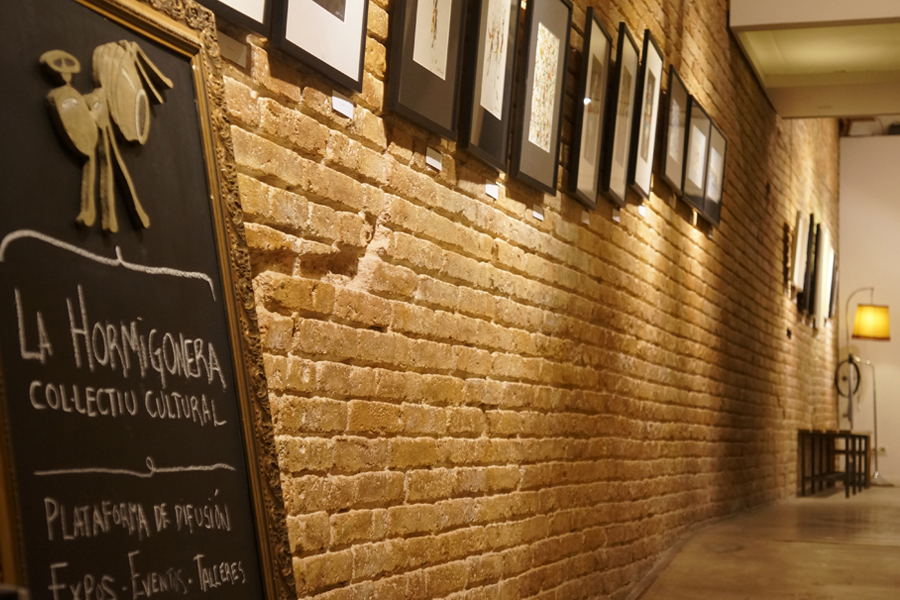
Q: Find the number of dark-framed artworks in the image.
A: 11